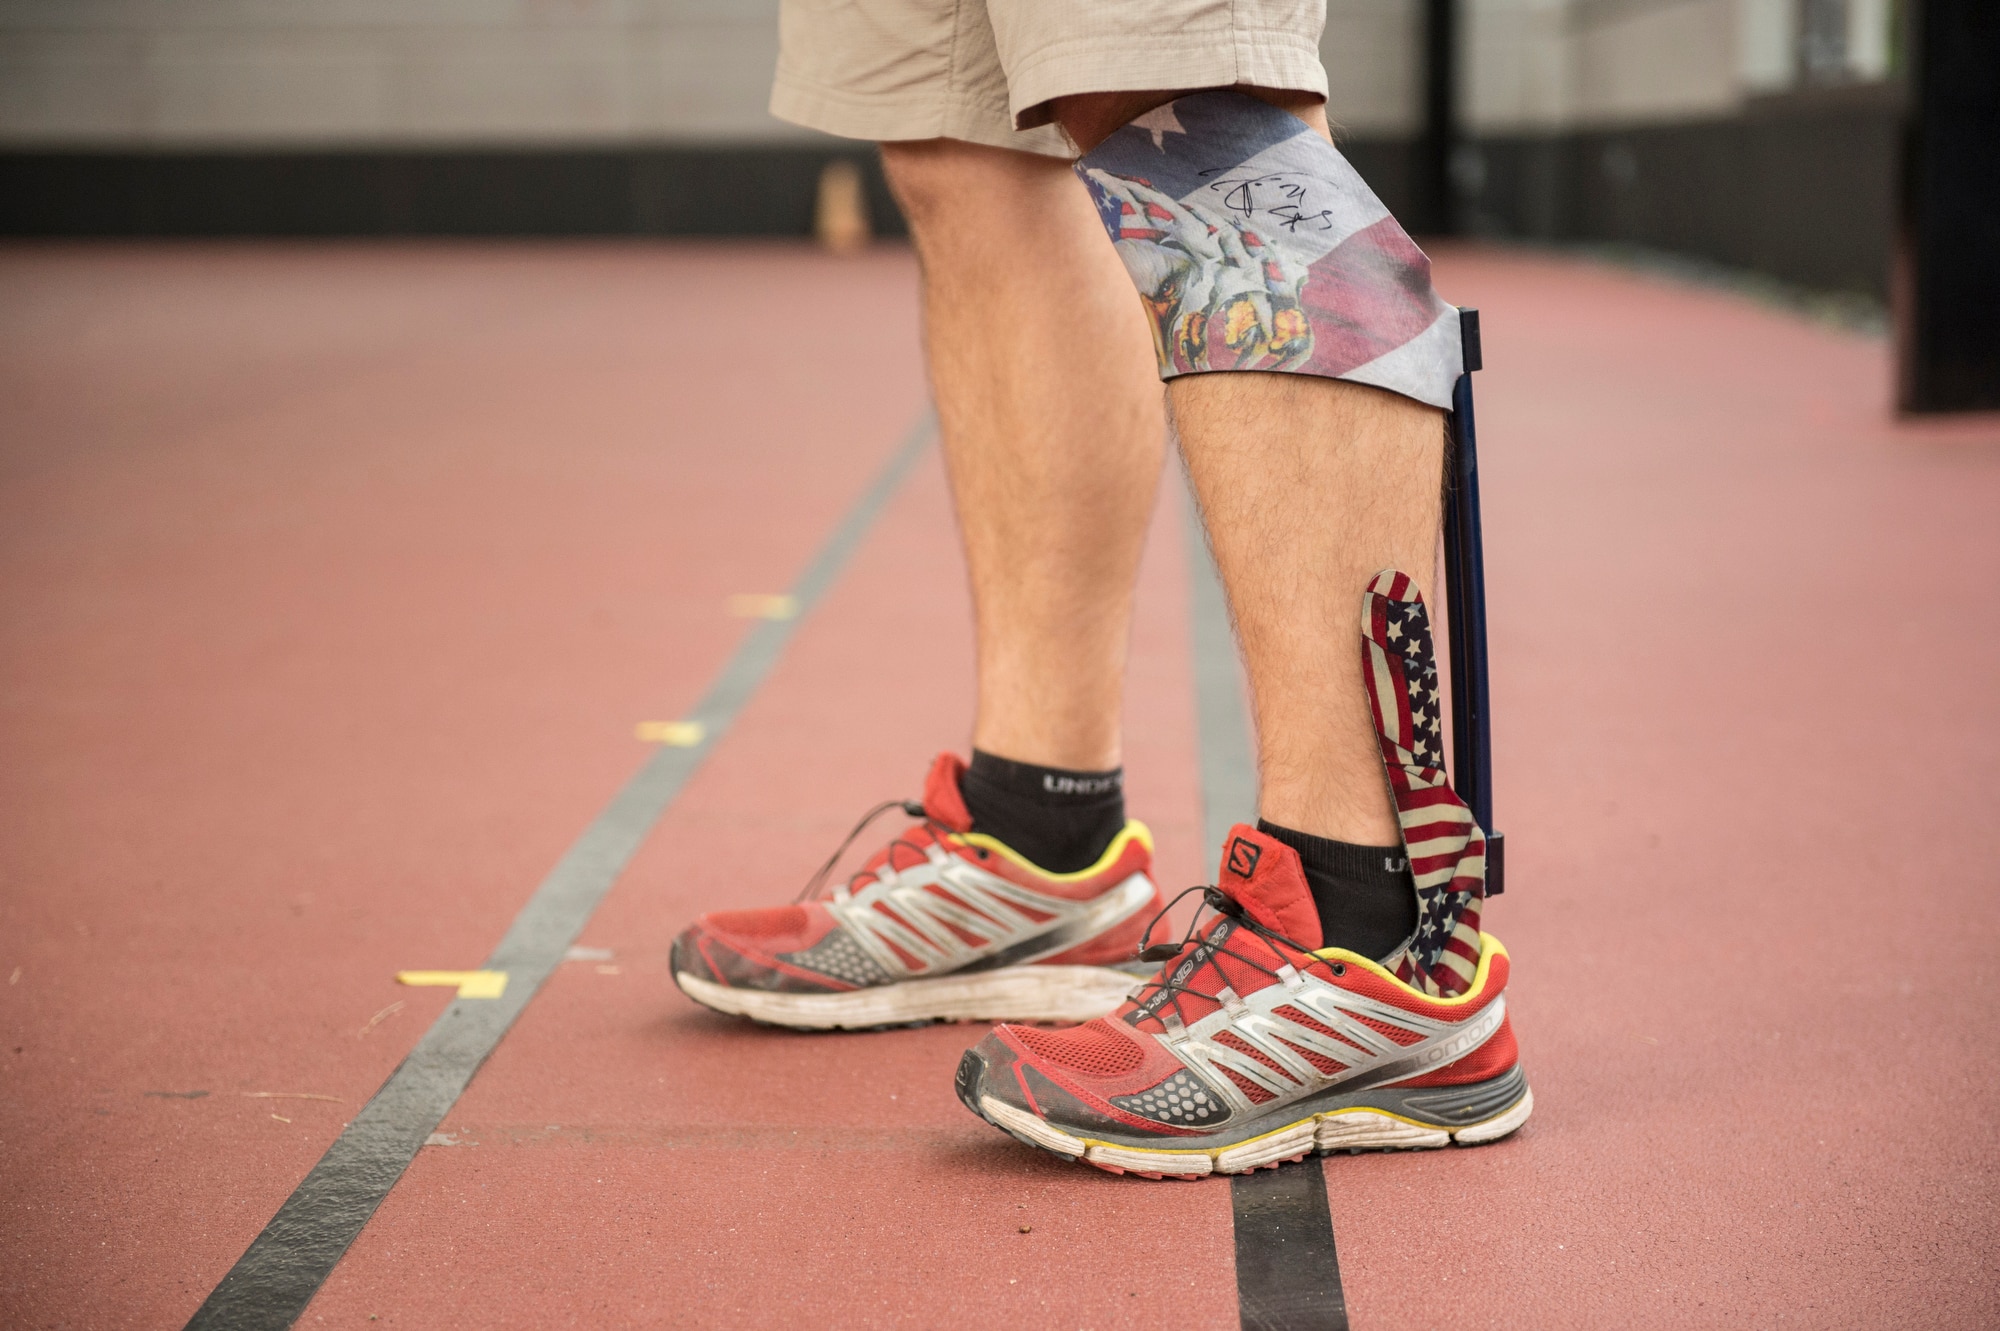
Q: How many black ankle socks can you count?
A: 2